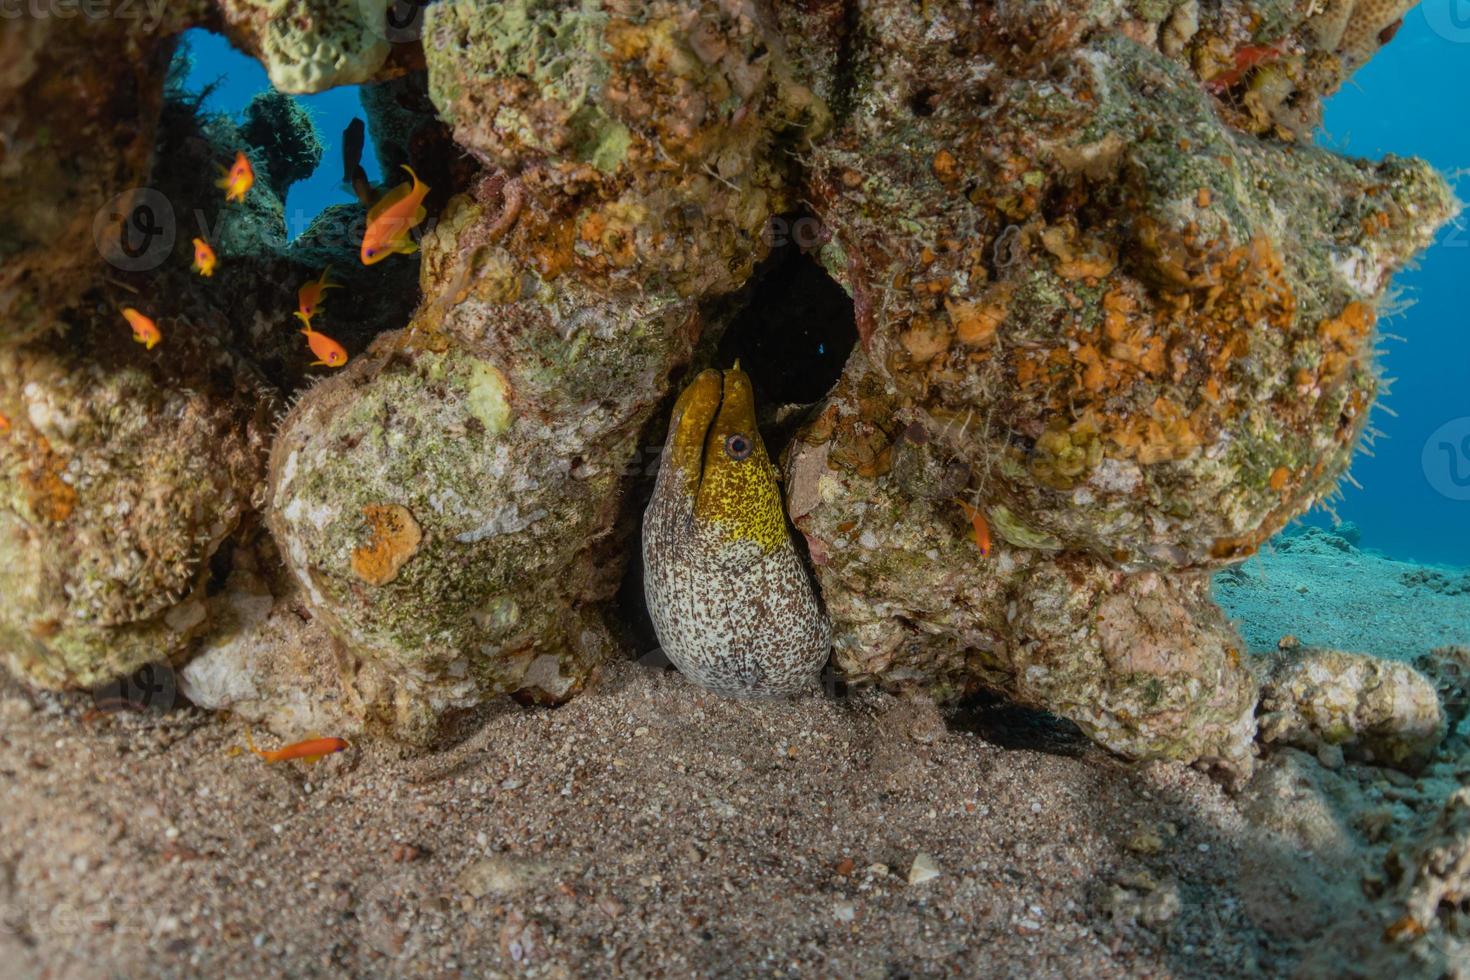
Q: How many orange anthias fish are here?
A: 8